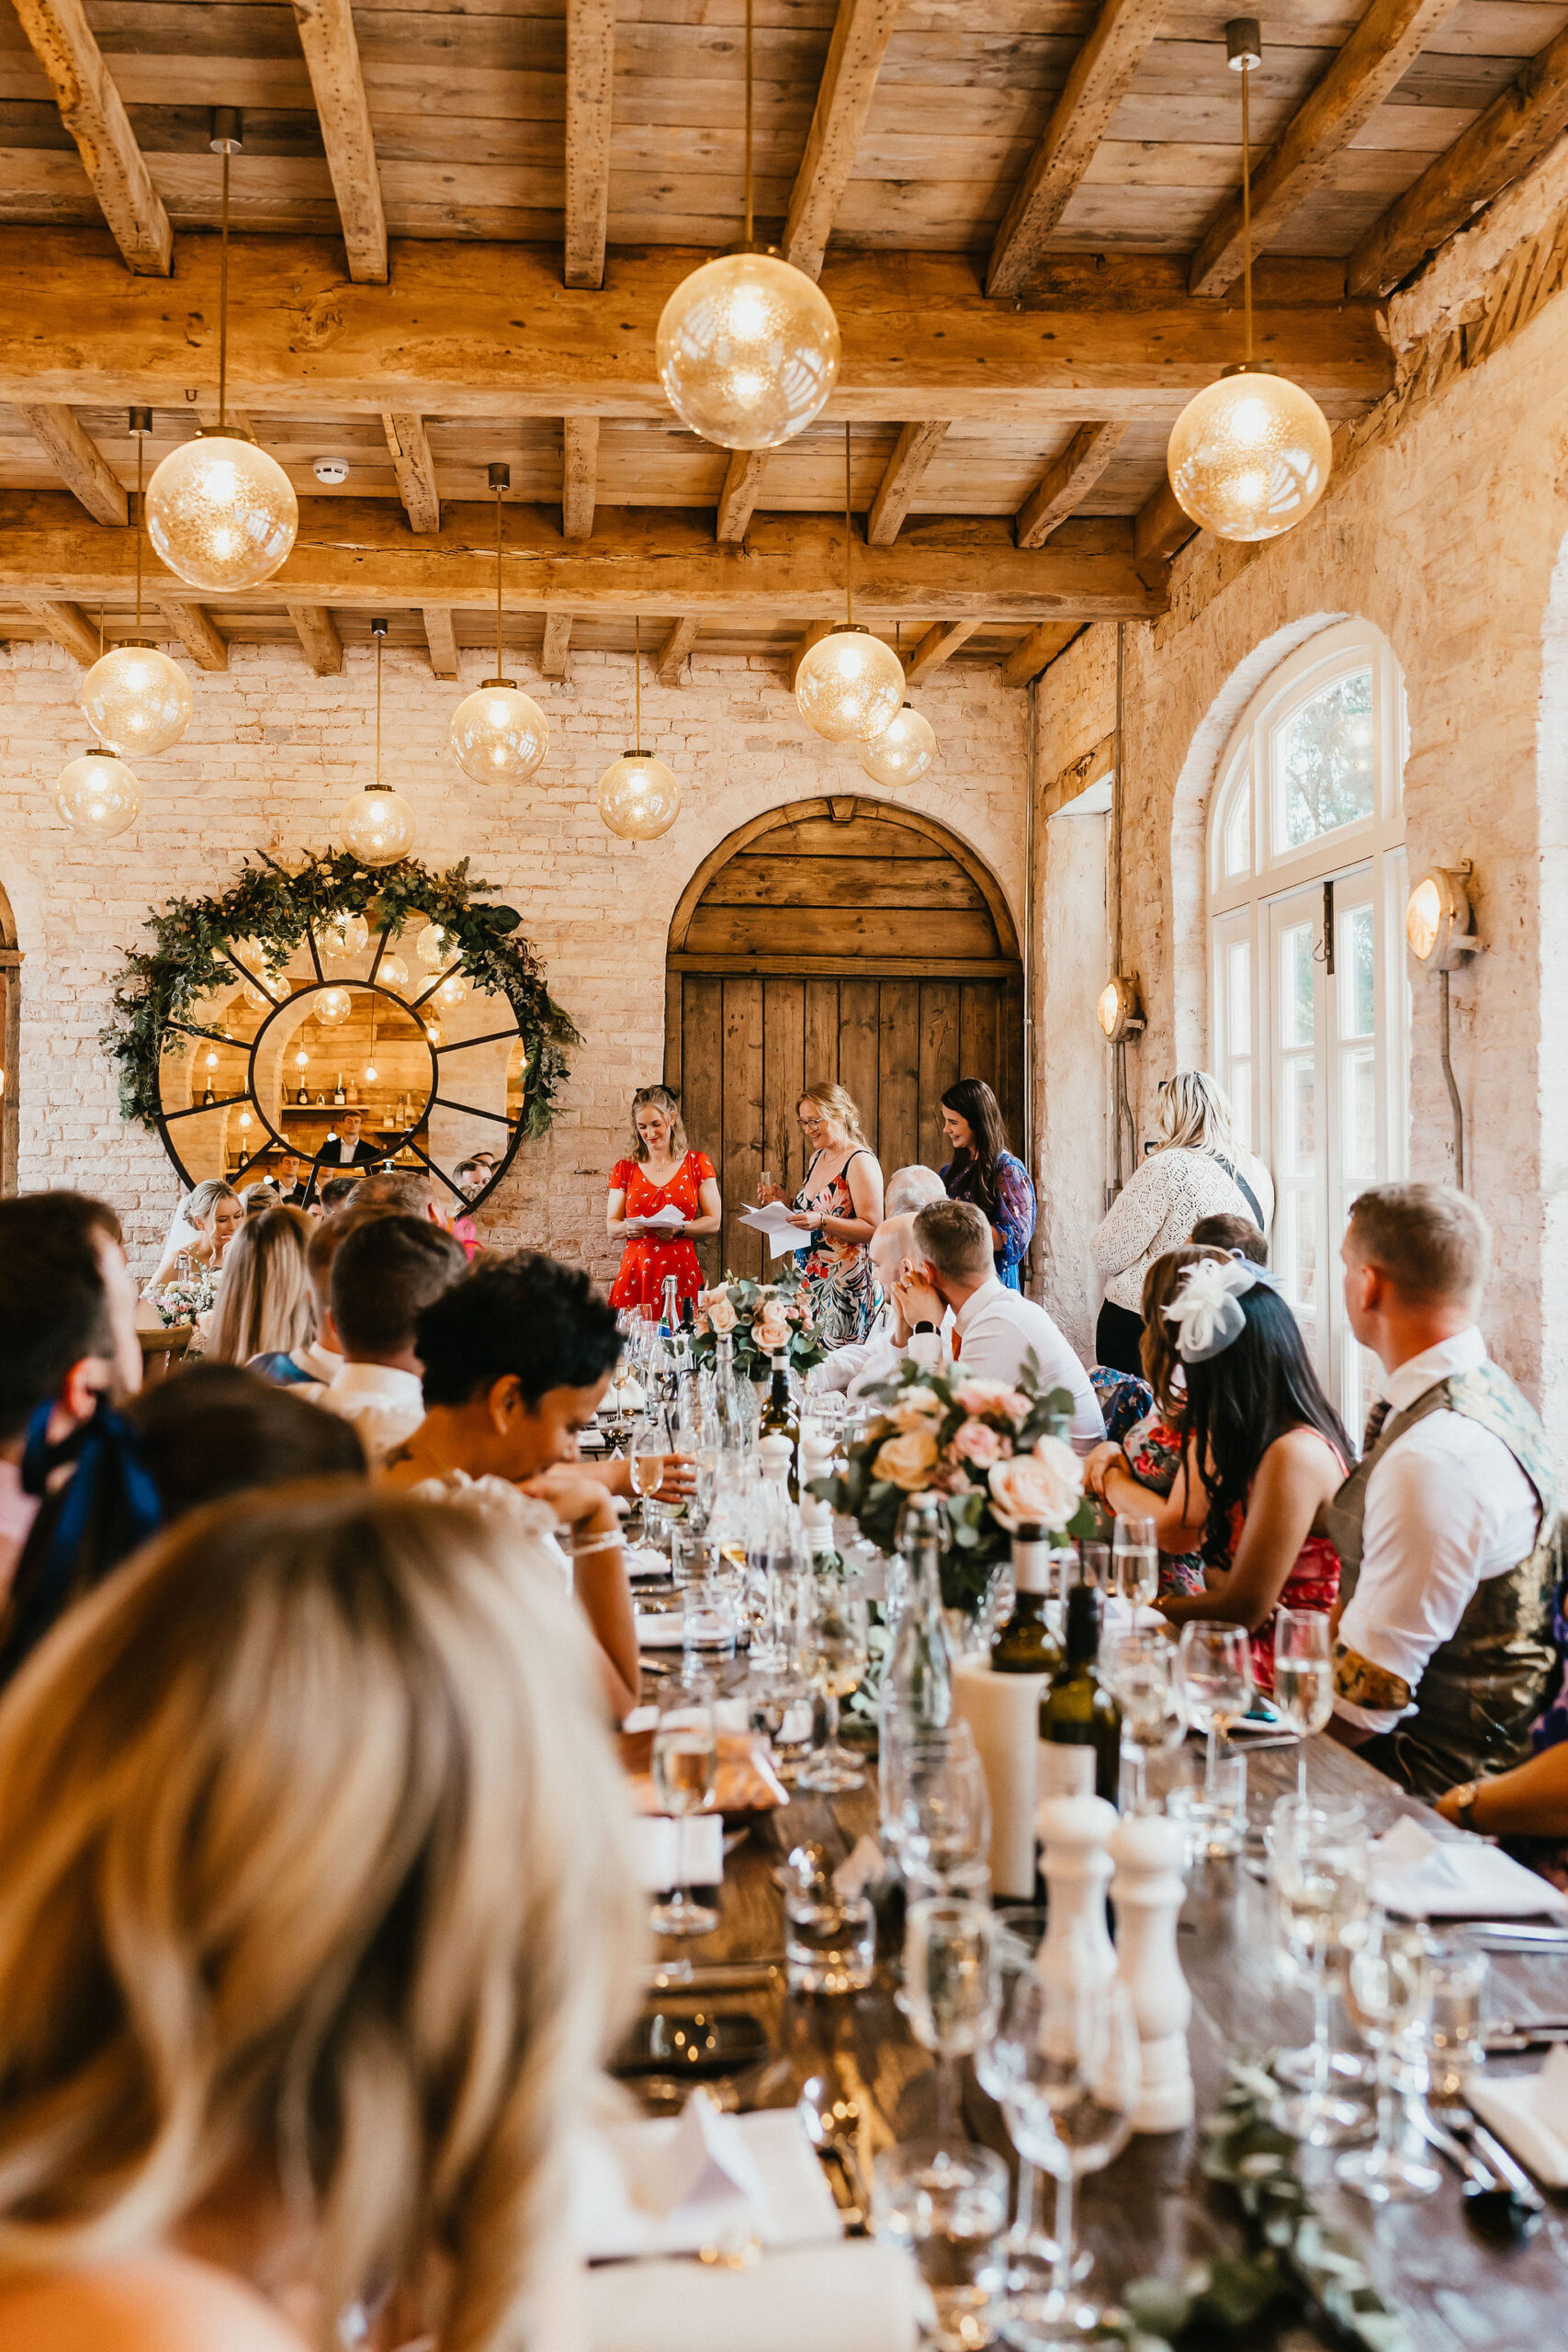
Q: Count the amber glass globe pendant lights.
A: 10